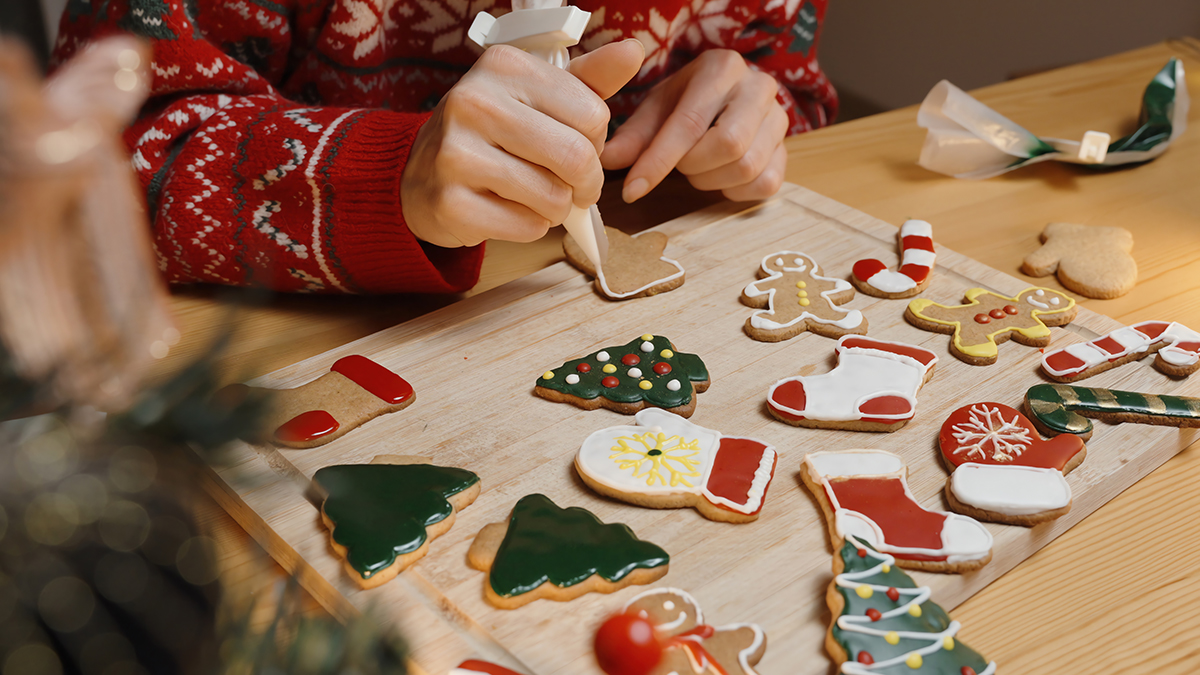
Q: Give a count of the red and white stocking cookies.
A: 2